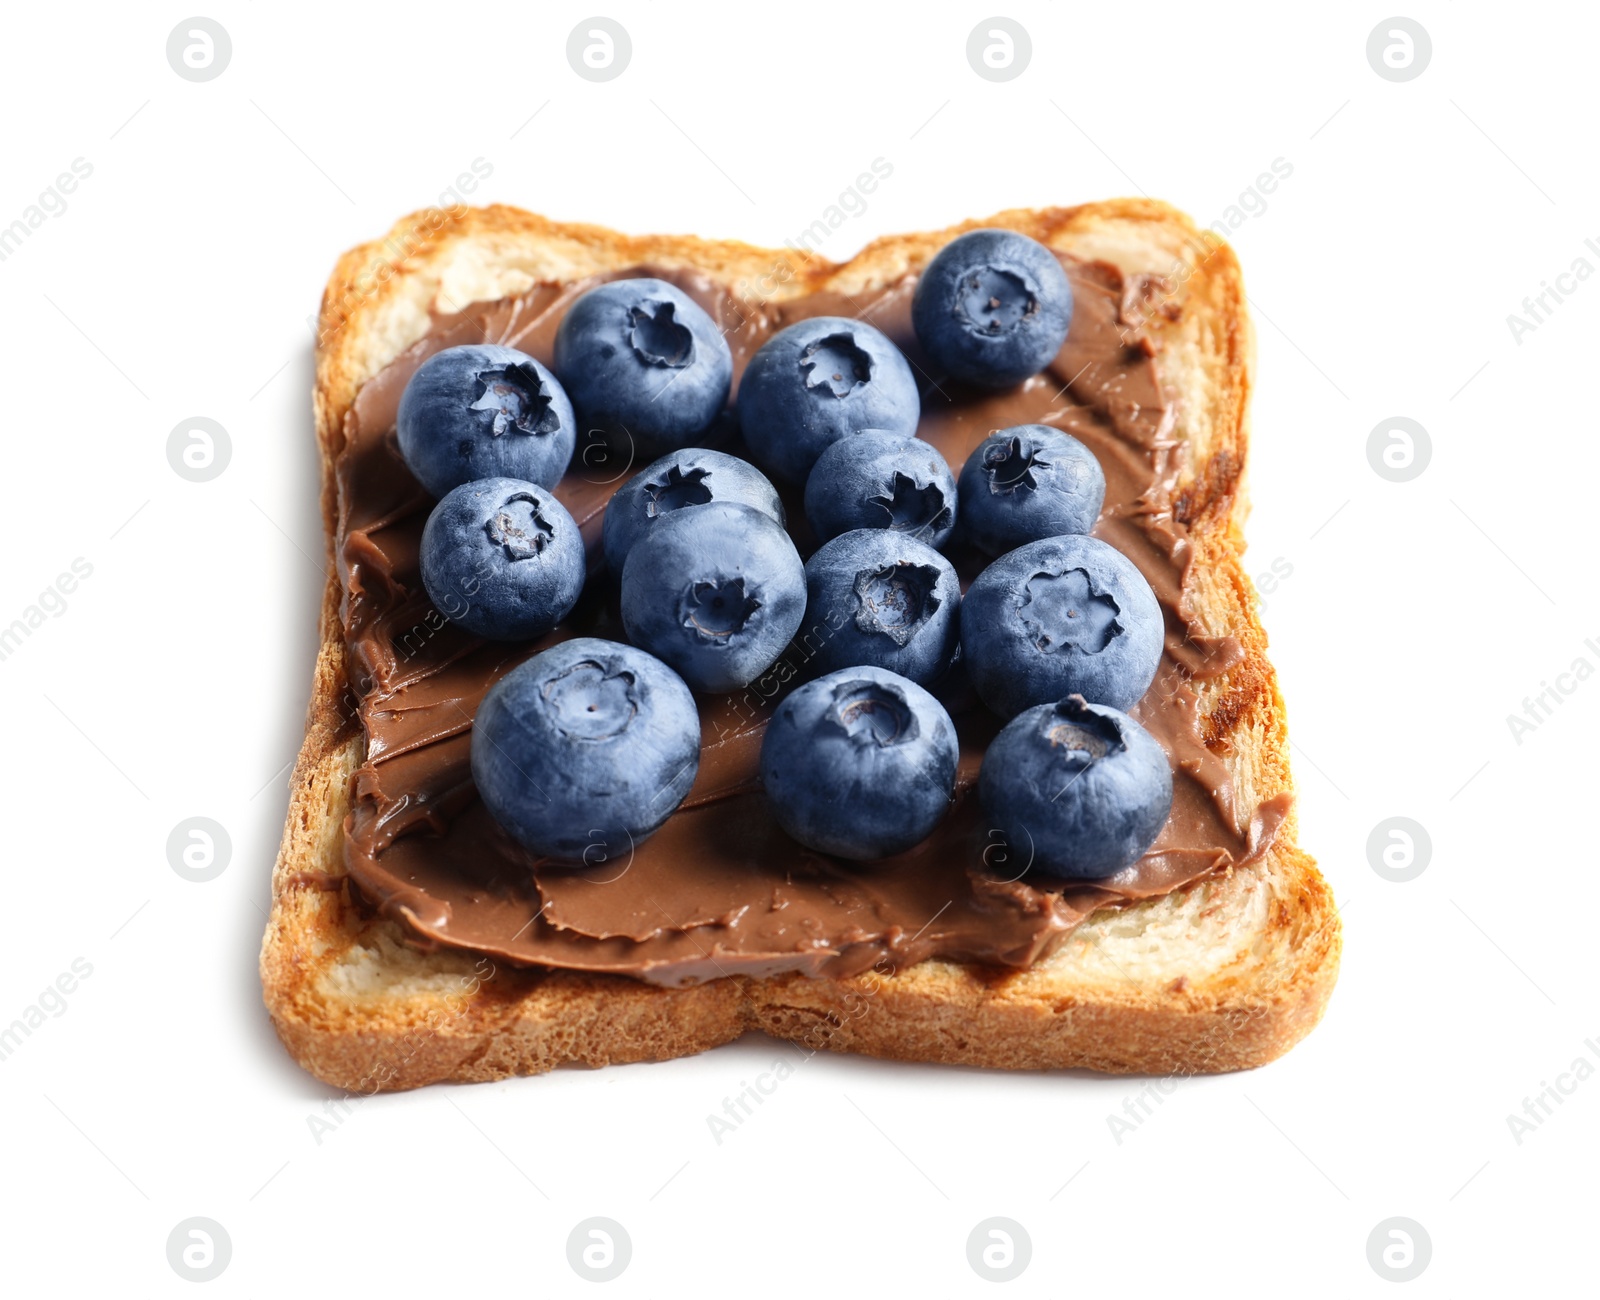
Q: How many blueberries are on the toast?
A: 14